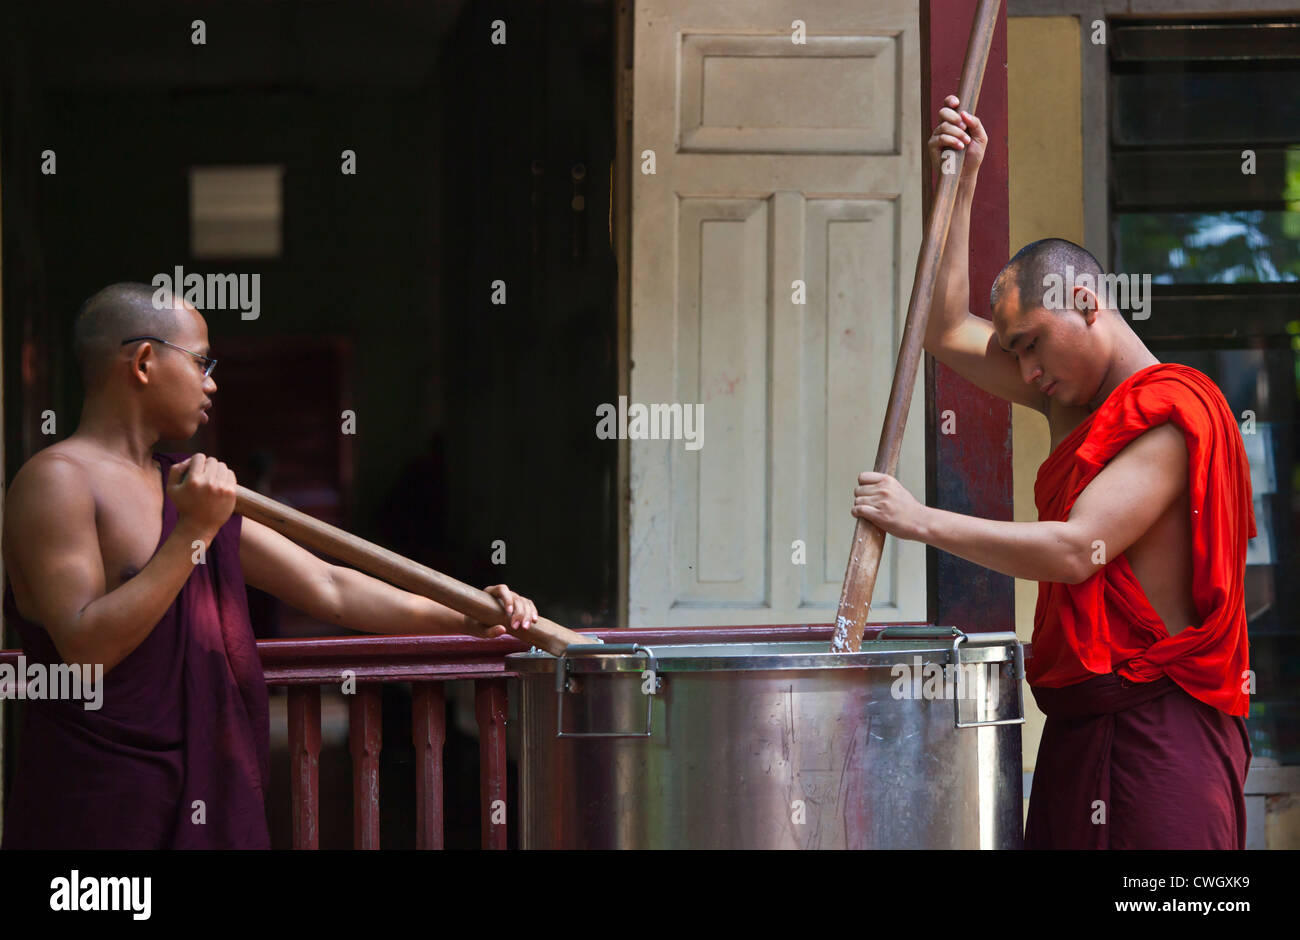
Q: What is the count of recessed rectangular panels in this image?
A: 3